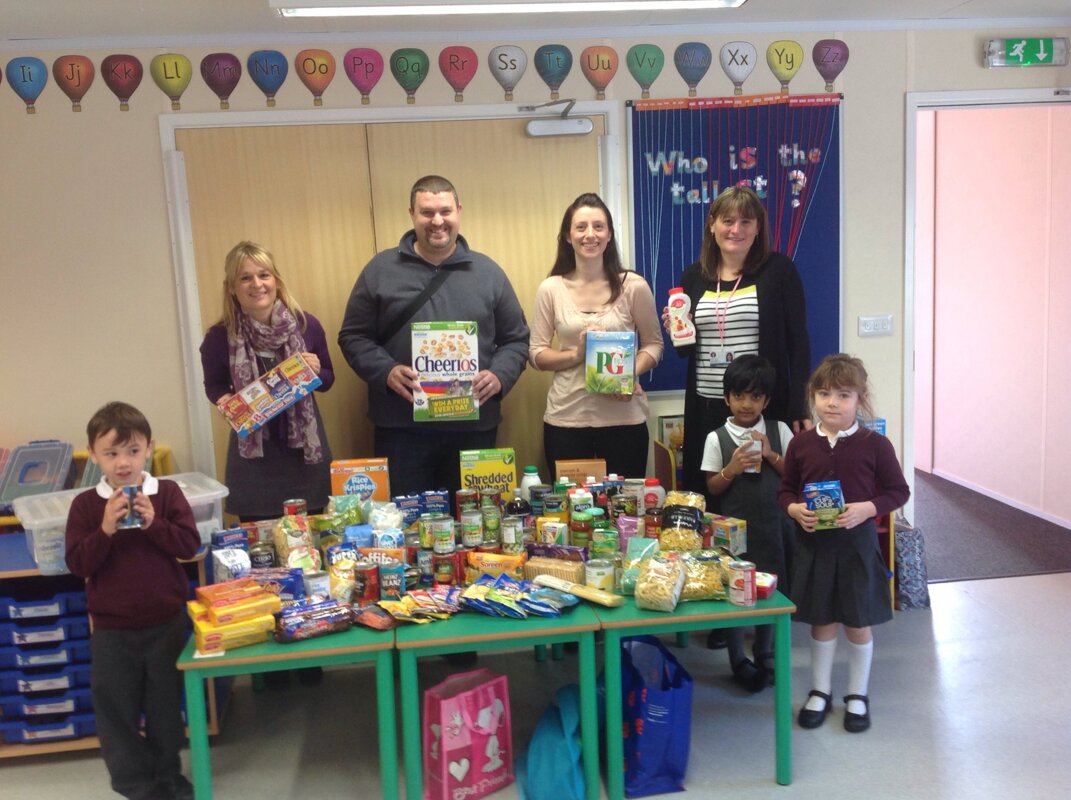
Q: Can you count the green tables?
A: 3